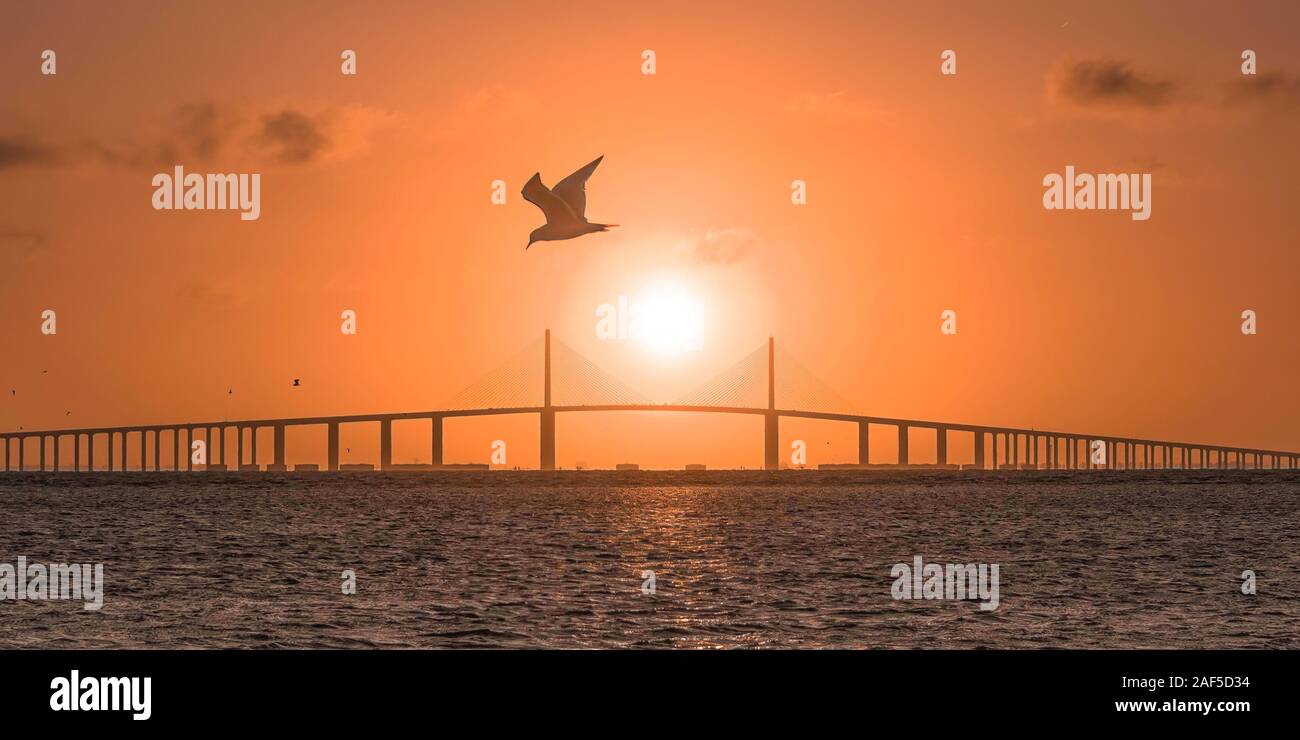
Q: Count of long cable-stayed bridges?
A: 1